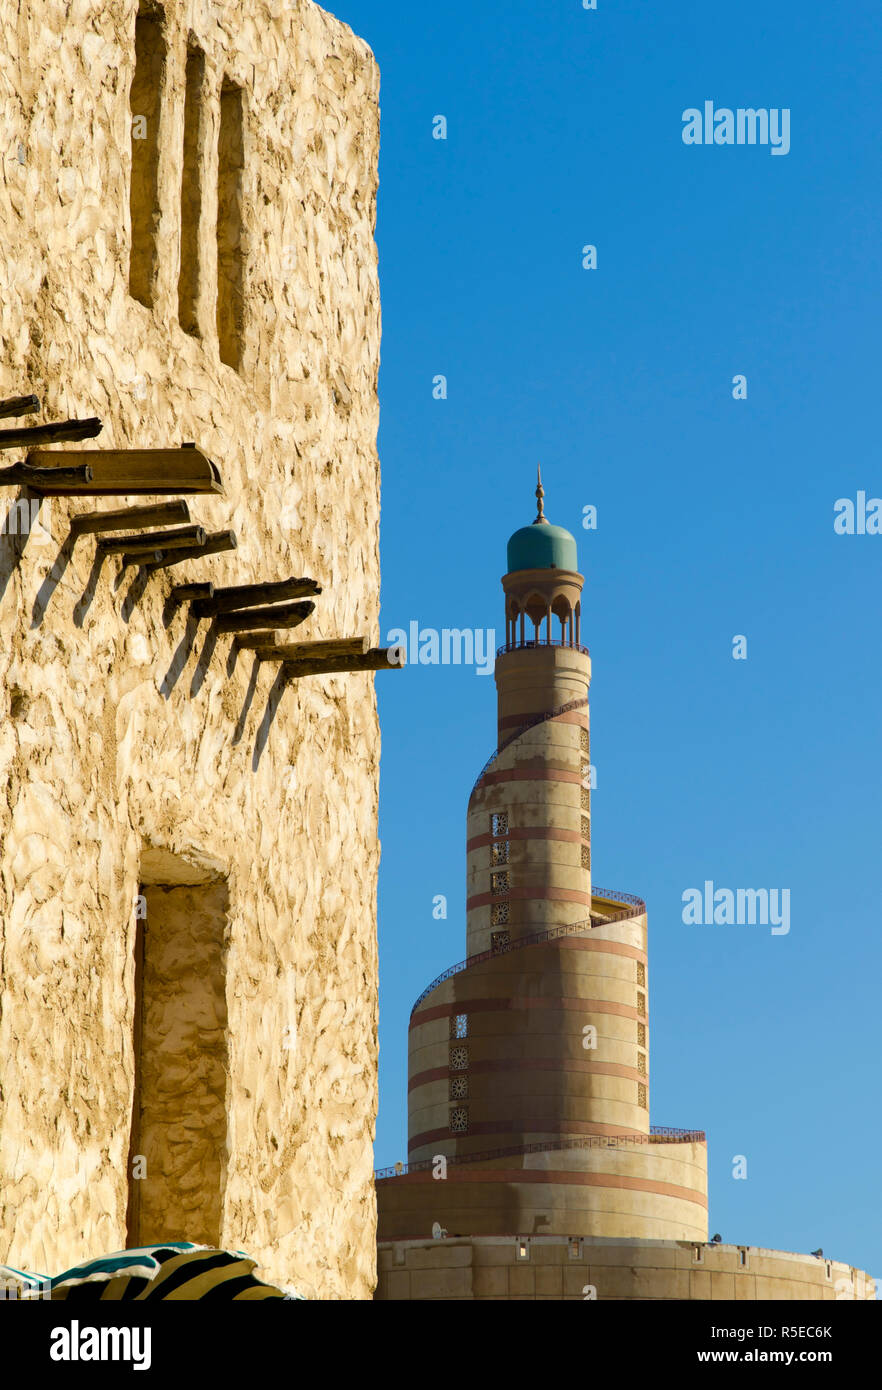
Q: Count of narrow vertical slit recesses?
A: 3